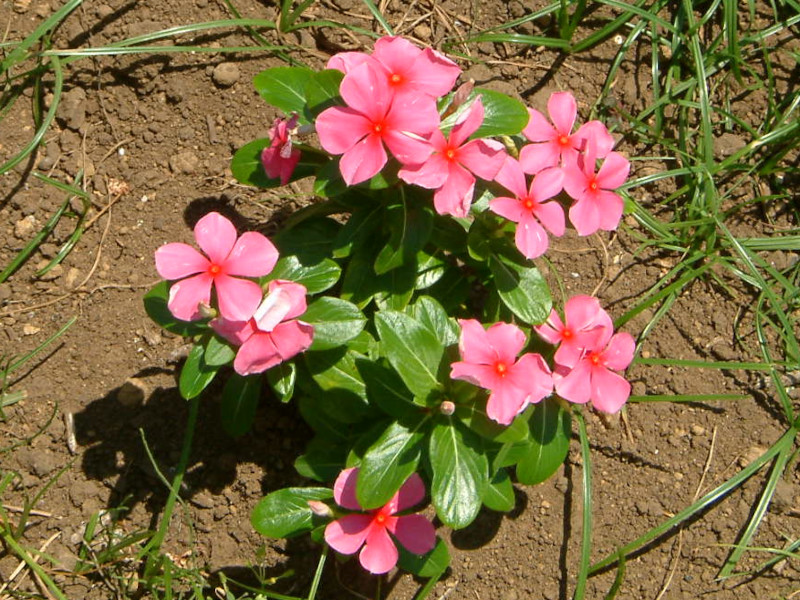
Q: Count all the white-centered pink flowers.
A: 0